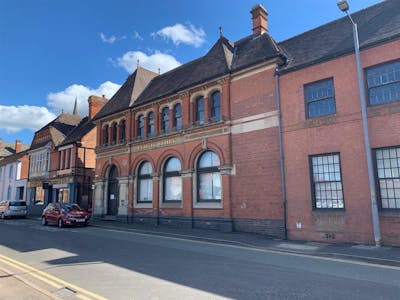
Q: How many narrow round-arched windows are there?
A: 9